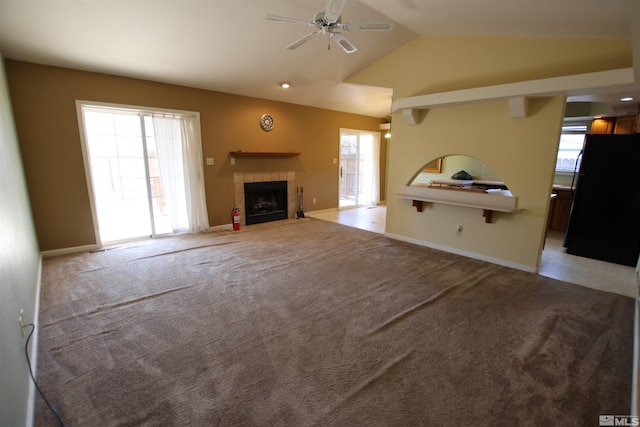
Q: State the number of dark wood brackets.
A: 2